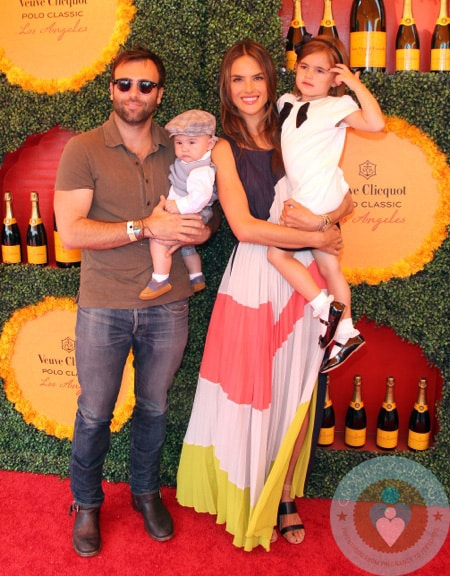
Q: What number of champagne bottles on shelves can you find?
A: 12